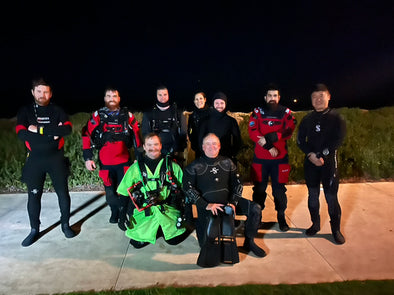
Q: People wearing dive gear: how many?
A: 9